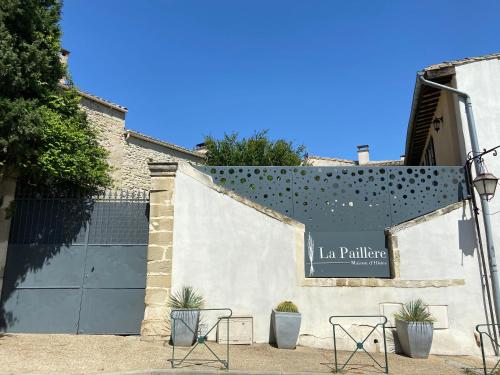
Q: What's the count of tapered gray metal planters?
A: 3